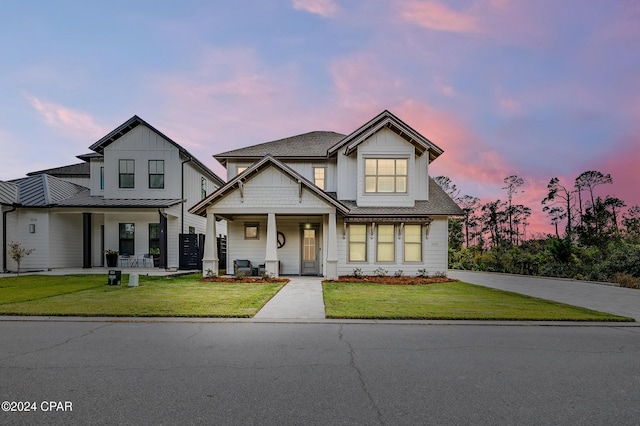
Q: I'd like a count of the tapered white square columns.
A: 3